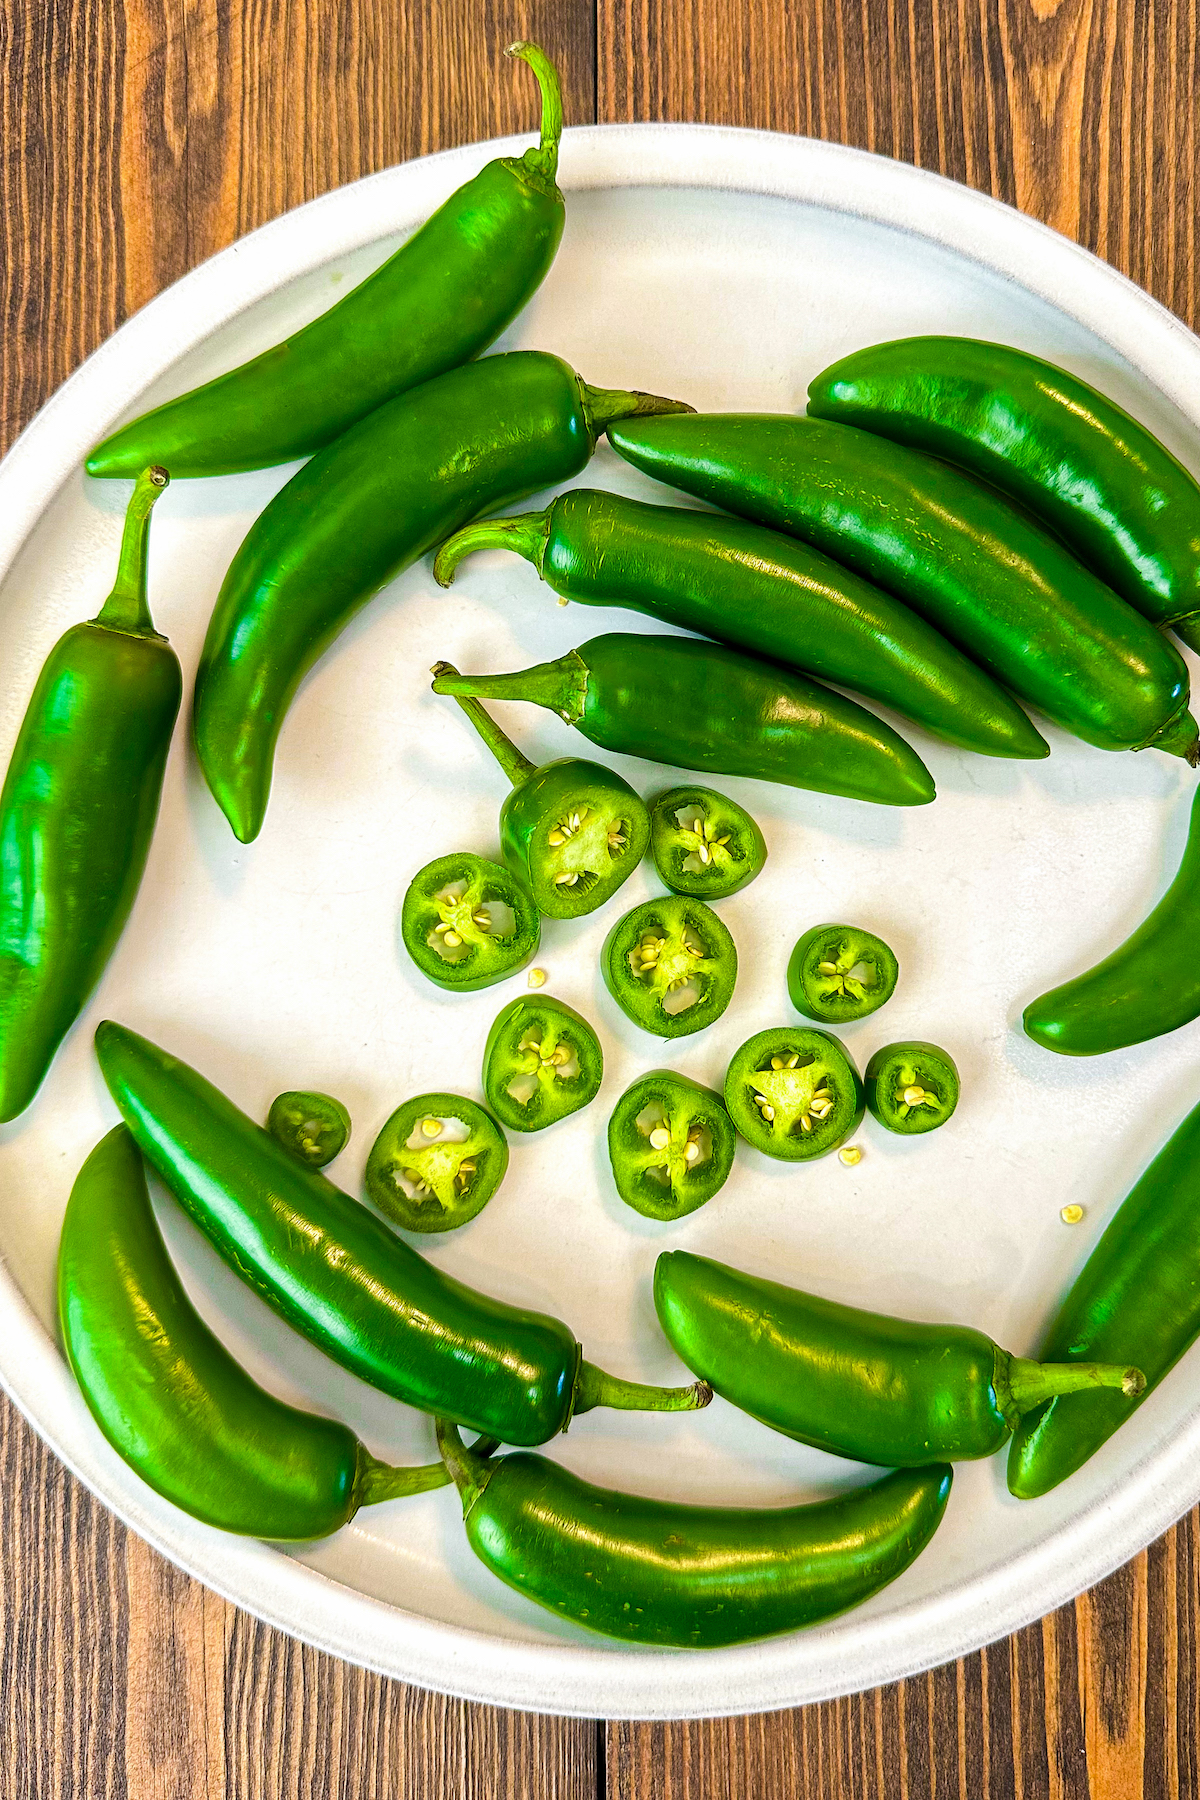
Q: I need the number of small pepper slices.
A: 10